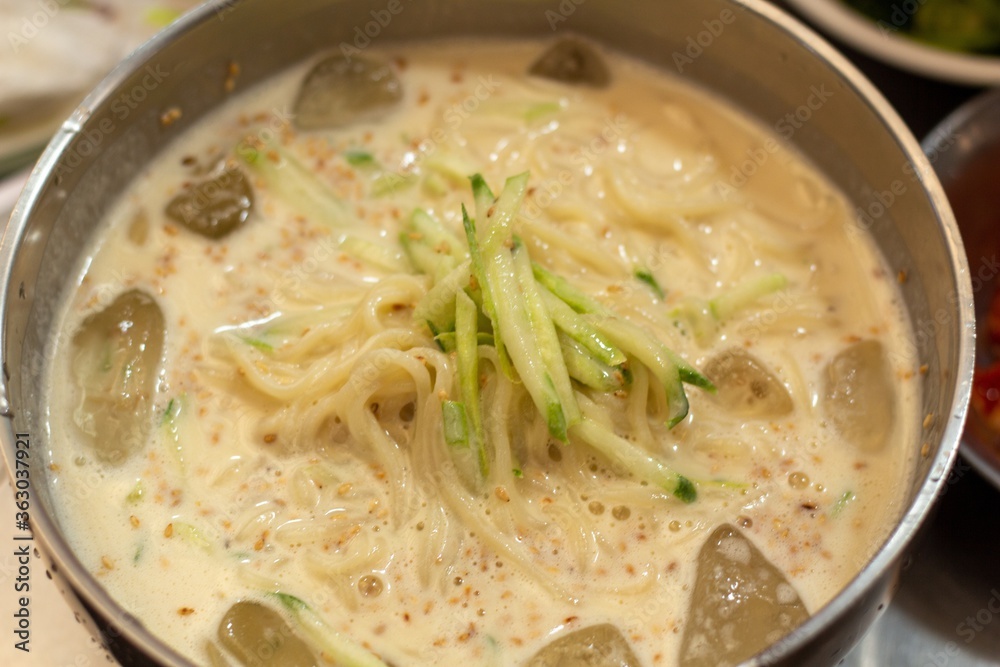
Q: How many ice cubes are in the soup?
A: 9